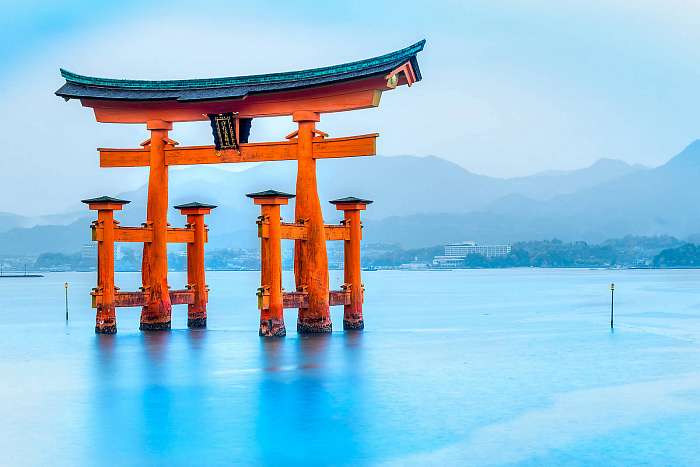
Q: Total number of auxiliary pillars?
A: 4